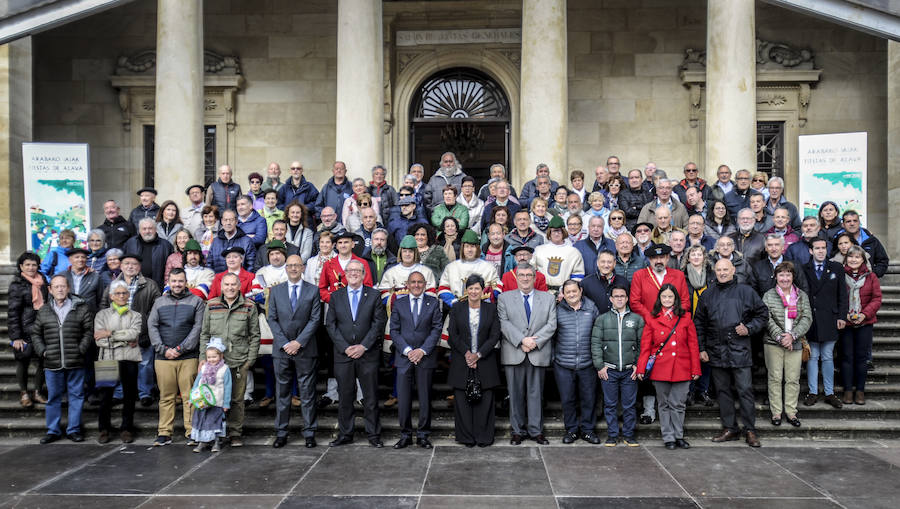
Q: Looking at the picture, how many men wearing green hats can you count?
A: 5